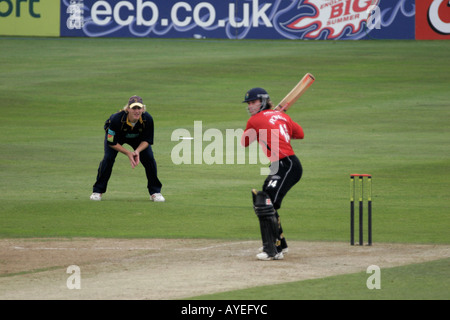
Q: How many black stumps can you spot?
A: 3